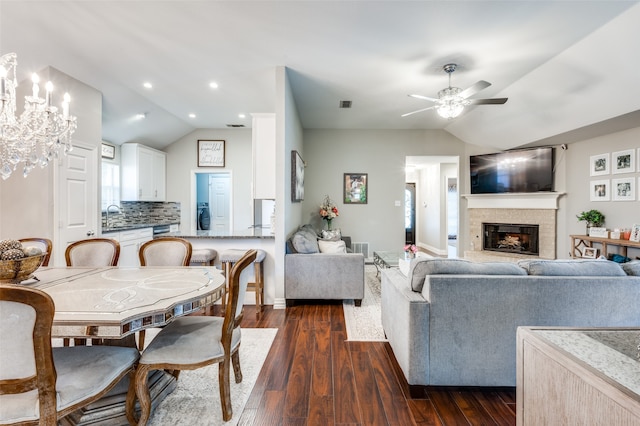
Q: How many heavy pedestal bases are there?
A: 1